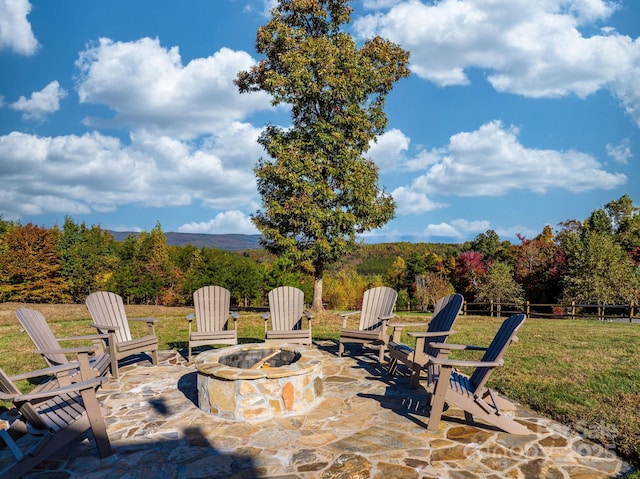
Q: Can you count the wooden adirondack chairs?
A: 8